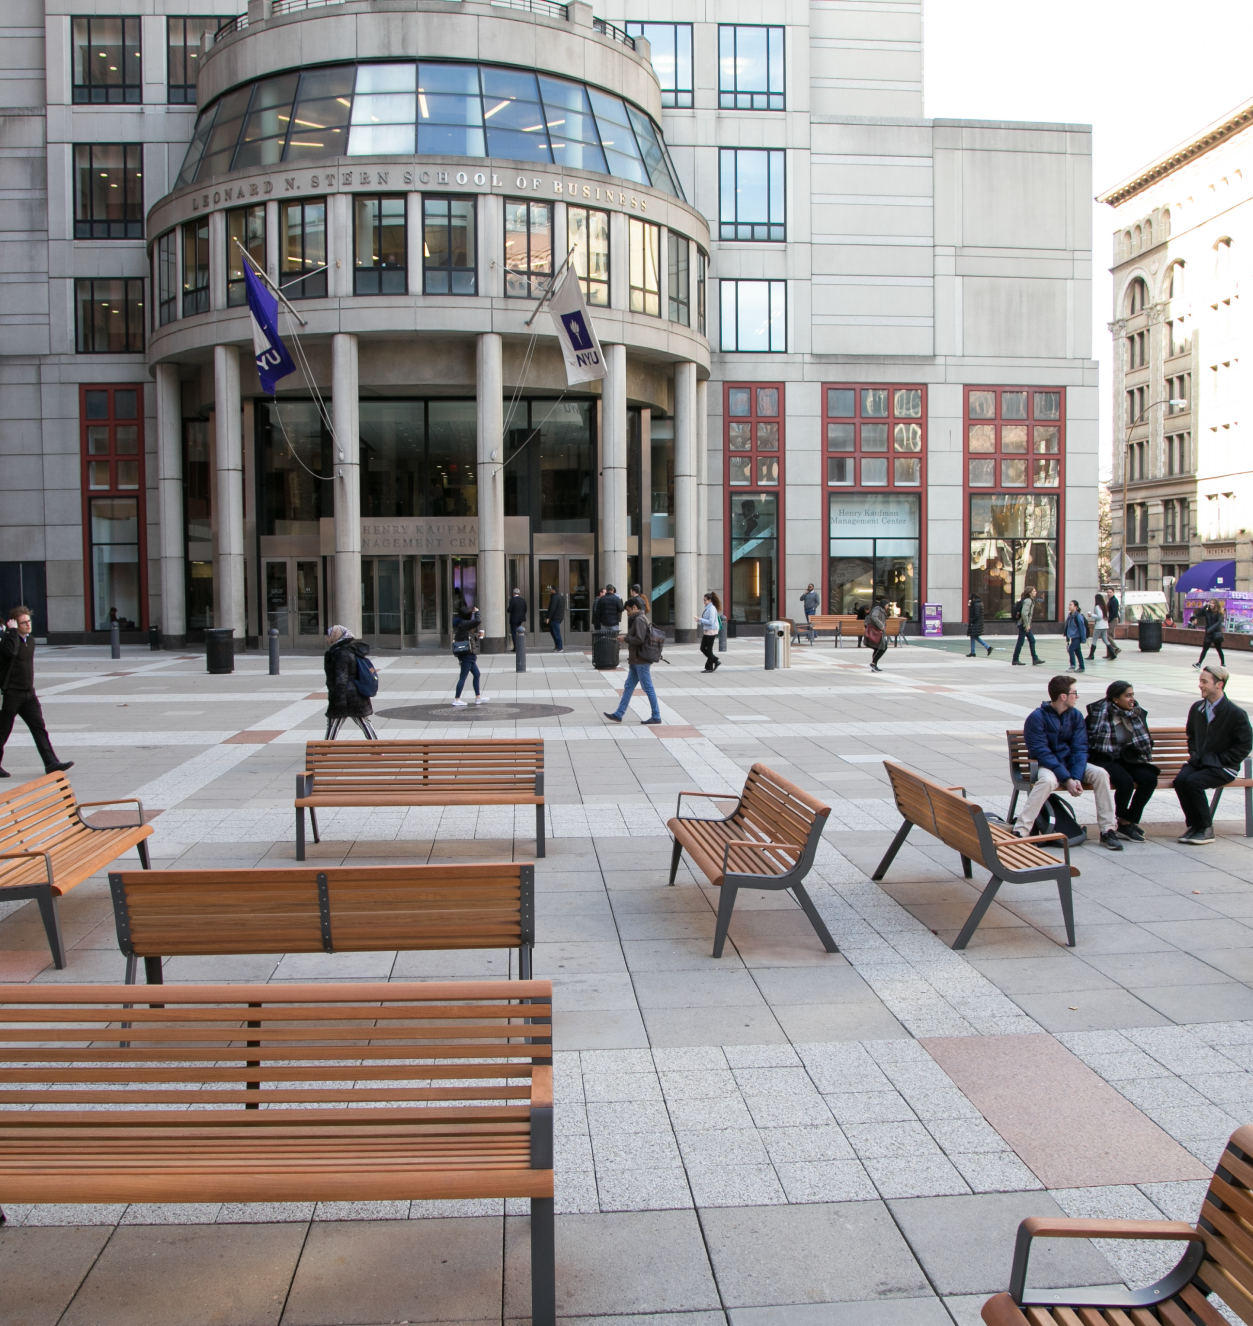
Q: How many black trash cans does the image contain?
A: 3